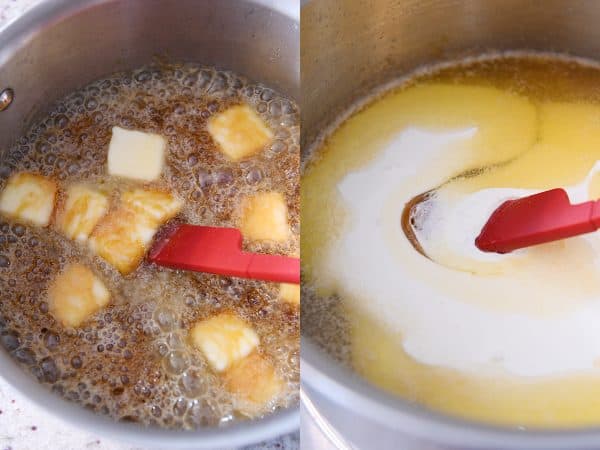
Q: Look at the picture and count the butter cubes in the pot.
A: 11